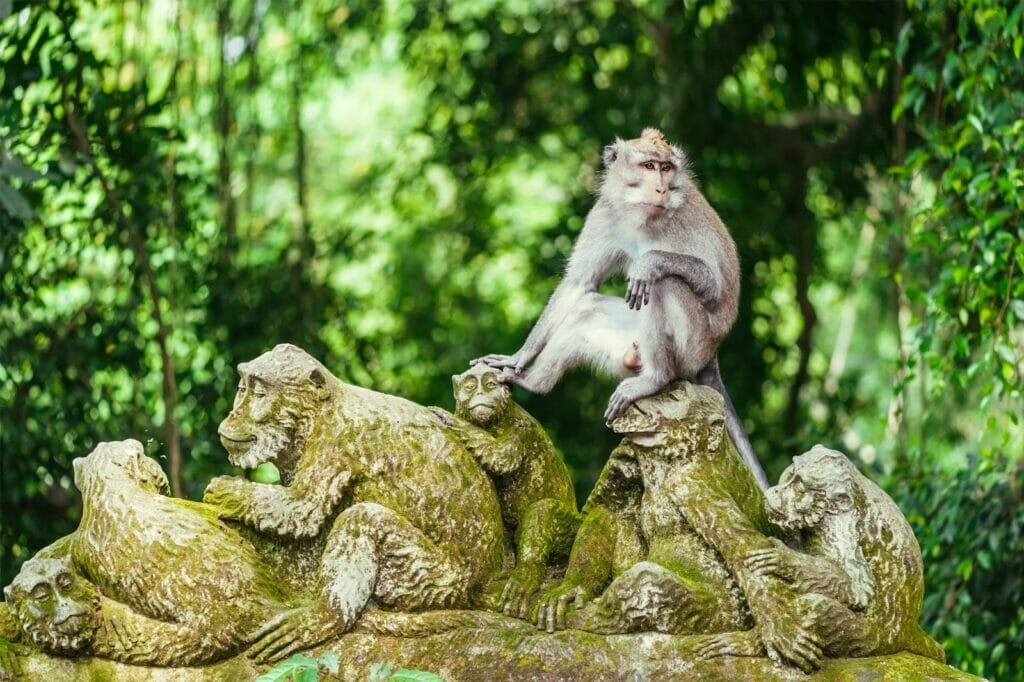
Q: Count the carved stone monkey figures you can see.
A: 6